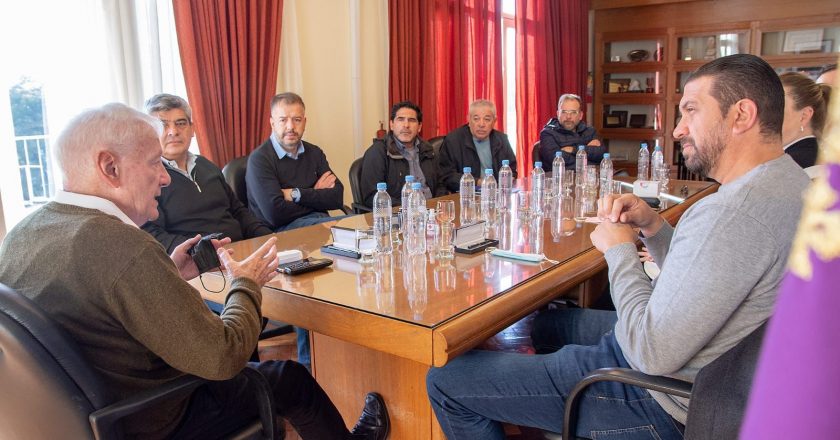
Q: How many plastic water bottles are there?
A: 12